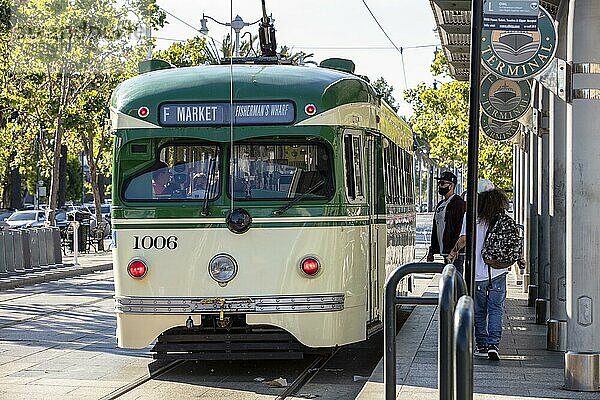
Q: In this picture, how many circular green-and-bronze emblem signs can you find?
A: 3